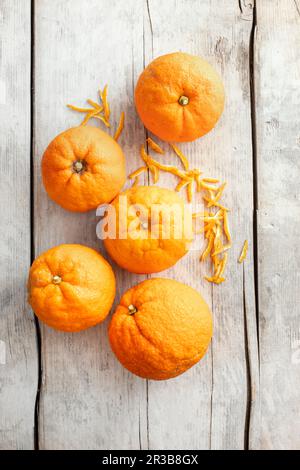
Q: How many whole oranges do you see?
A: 5